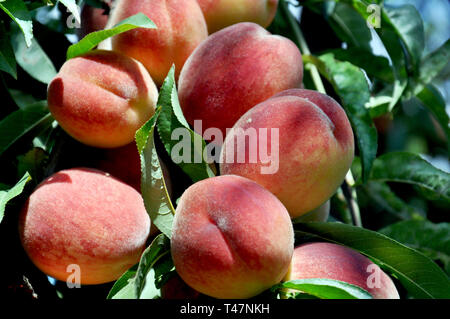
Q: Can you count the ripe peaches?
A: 8